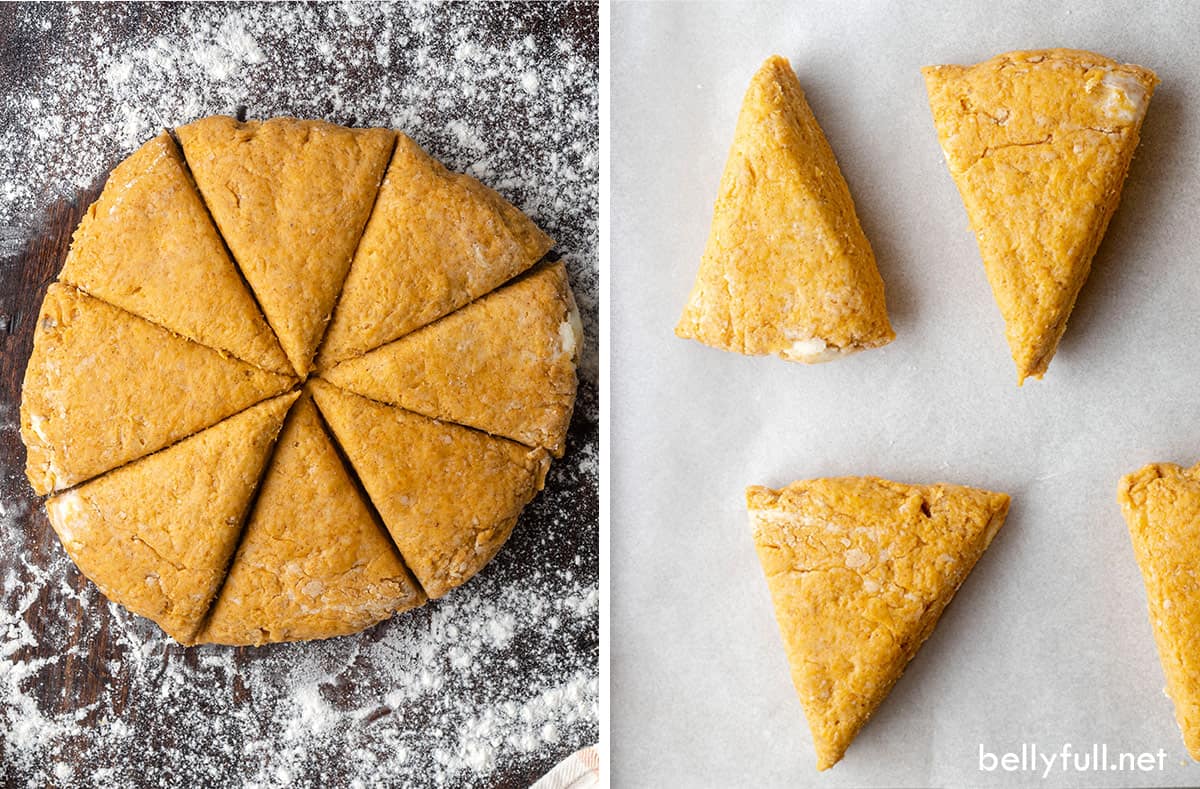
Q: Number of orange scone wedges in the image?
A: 12